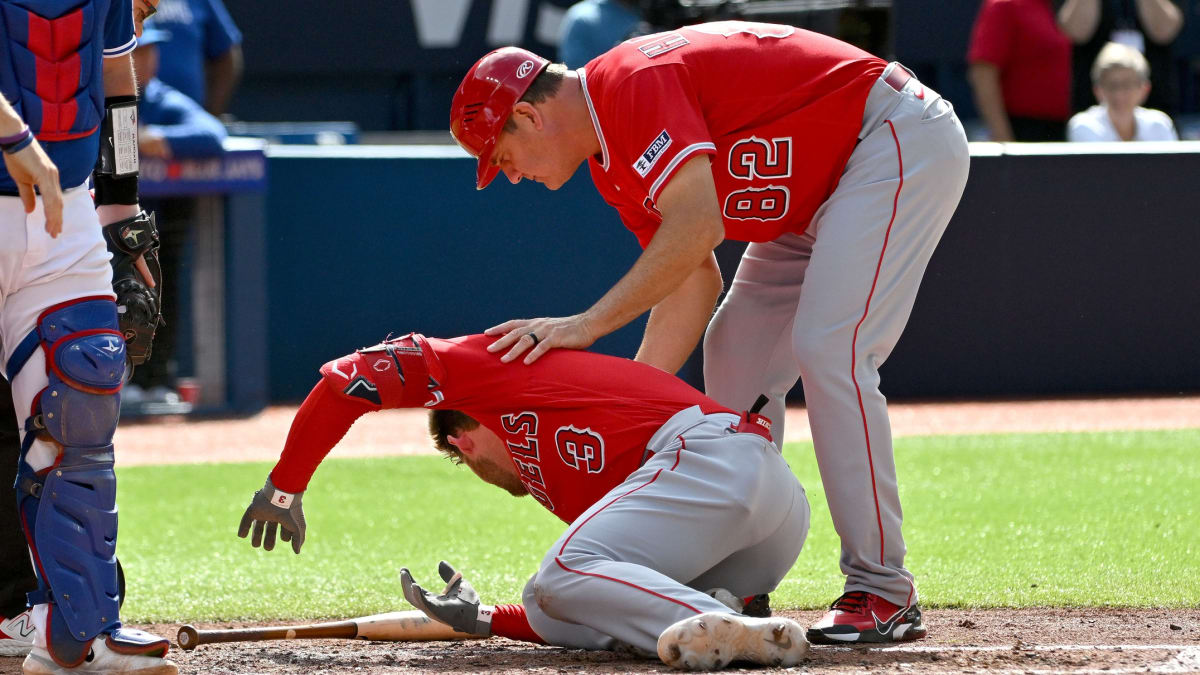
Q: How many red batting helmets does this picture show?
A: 1